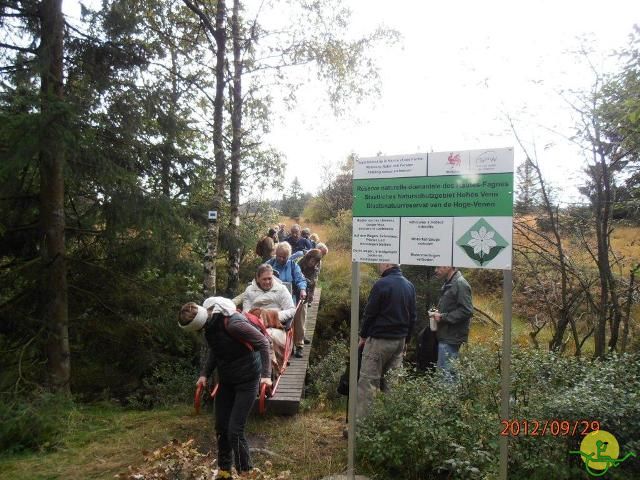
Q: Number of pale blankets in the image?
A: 1